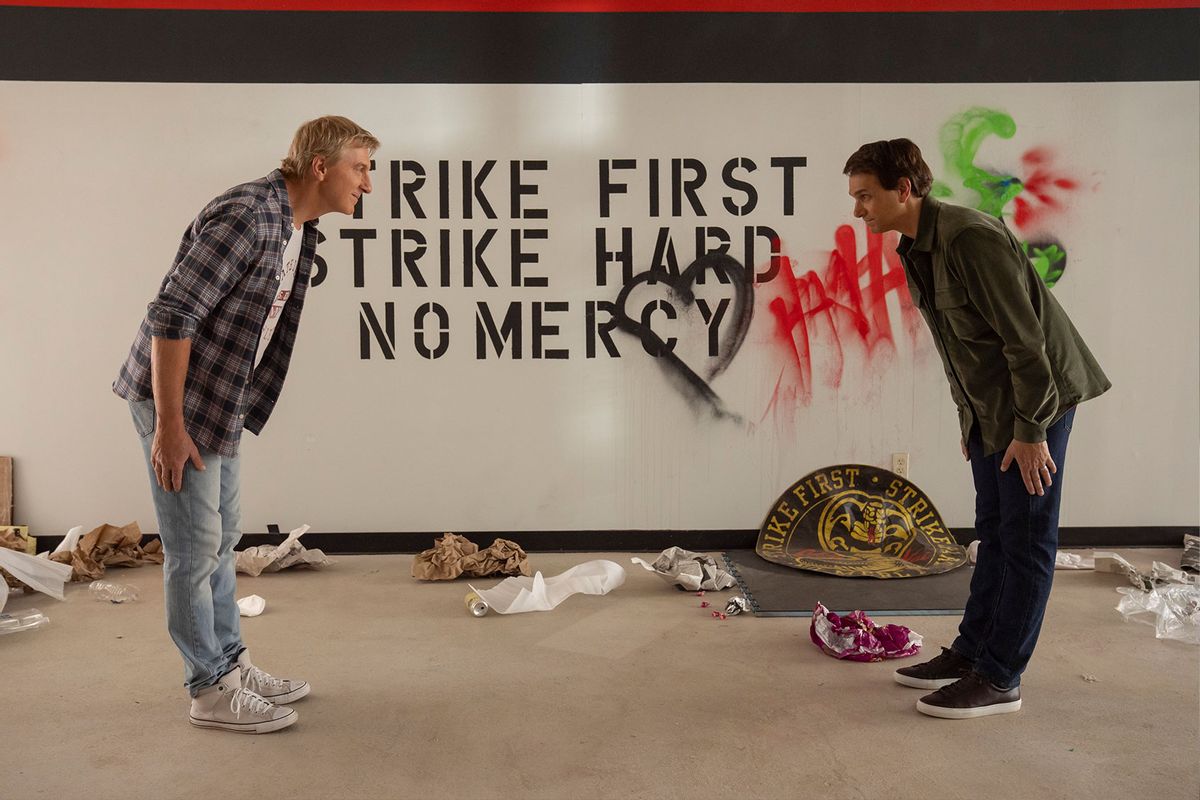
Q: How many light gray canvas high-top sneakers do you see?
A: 2